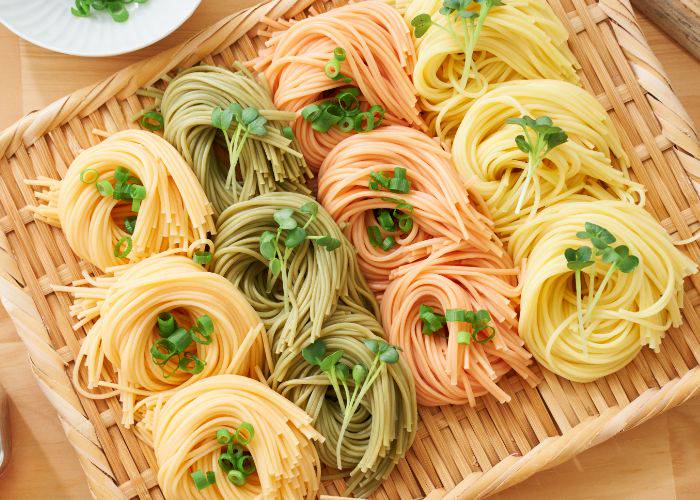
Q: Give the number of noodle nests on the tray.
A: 12